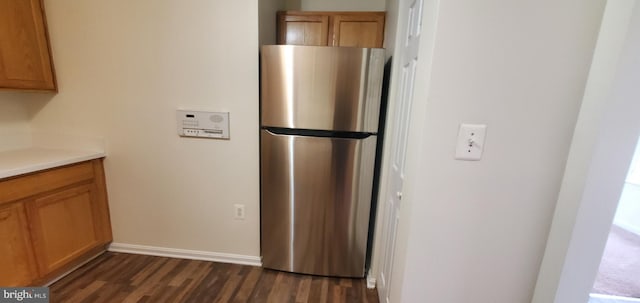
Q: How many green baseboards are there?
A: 0